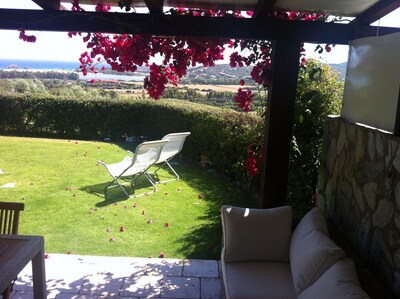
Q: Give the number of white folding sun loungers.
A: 2